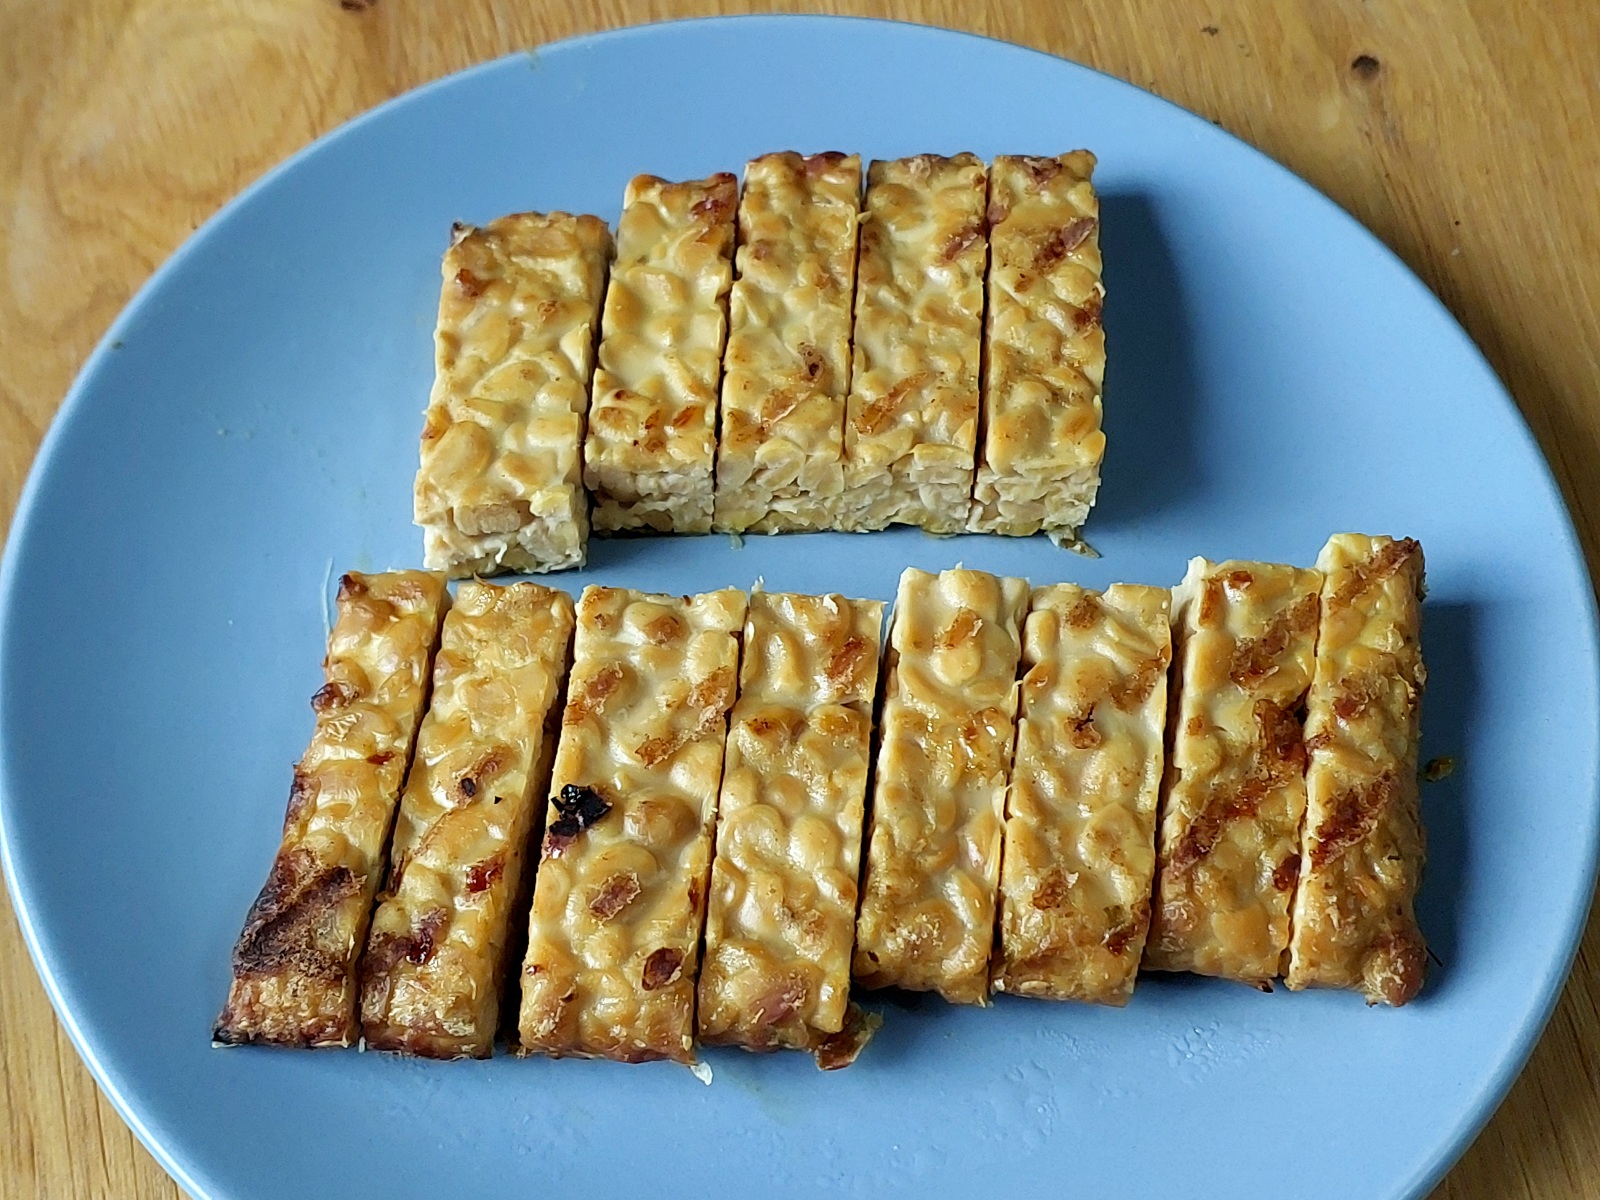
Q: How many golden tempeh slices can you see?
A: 13